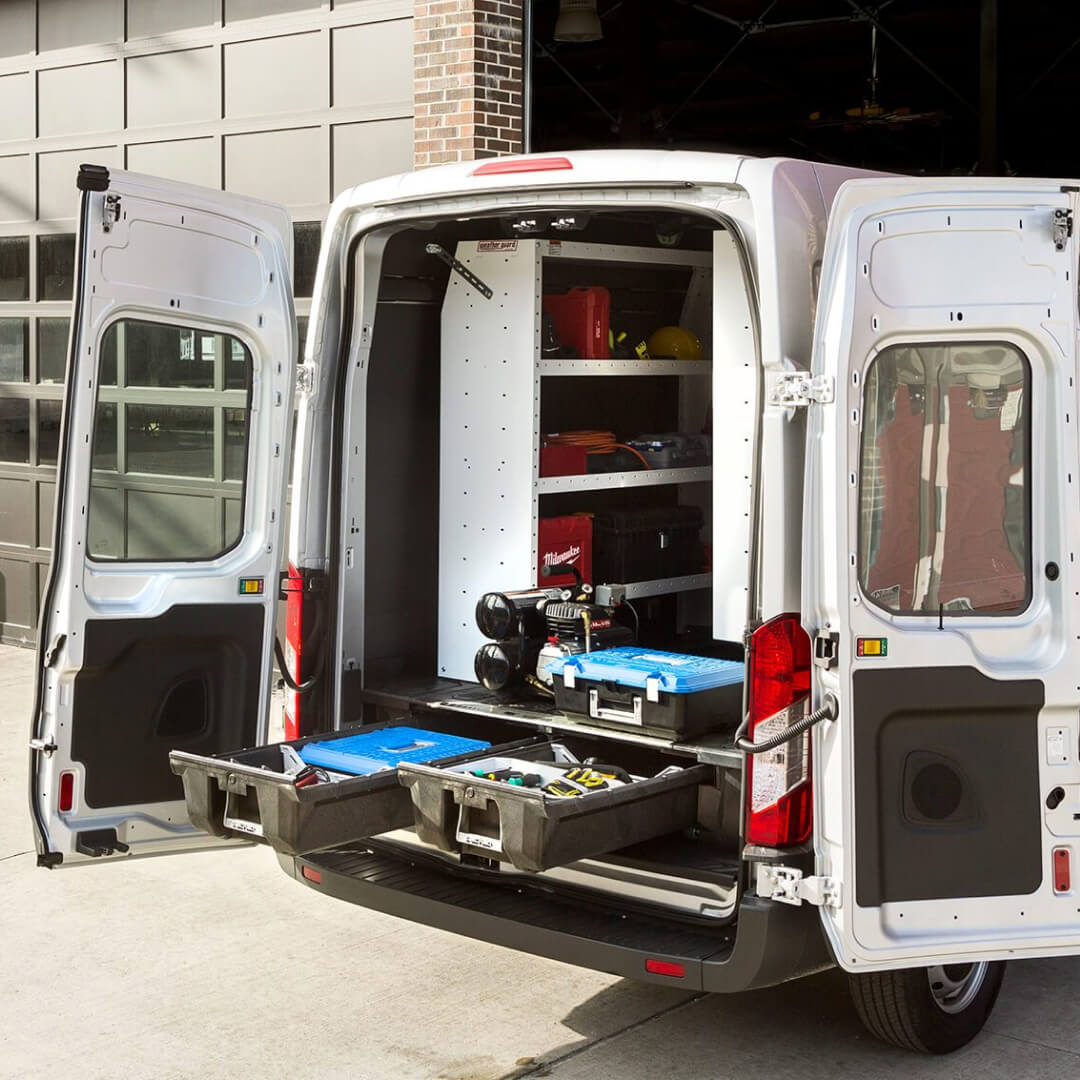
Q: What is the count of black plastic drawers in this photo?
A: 2